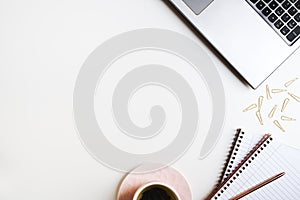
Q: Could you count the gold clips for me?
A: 11